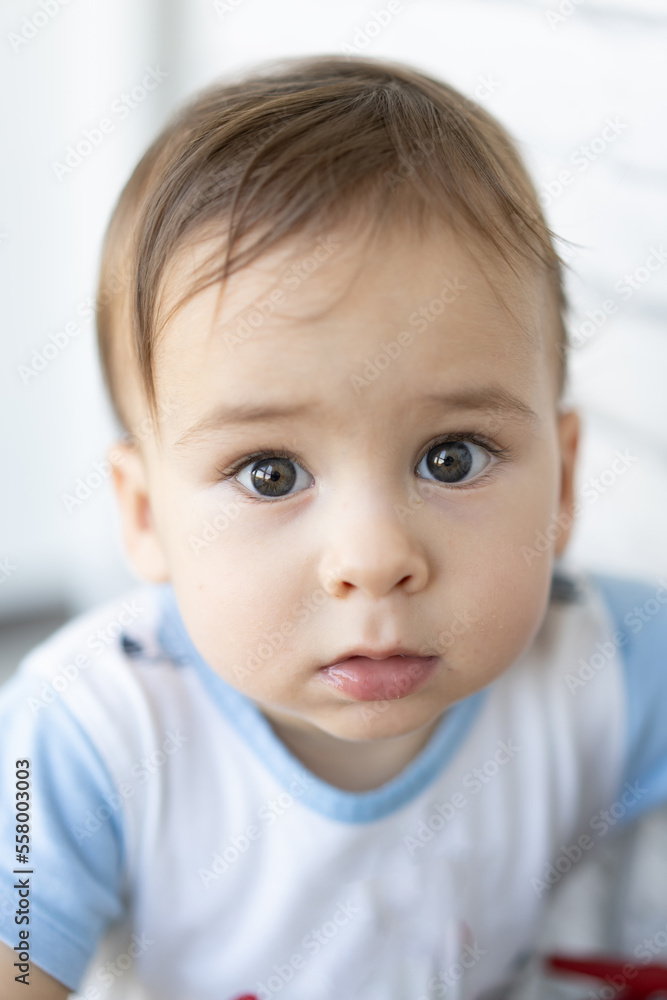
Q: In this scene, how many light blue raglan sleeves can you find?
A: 2